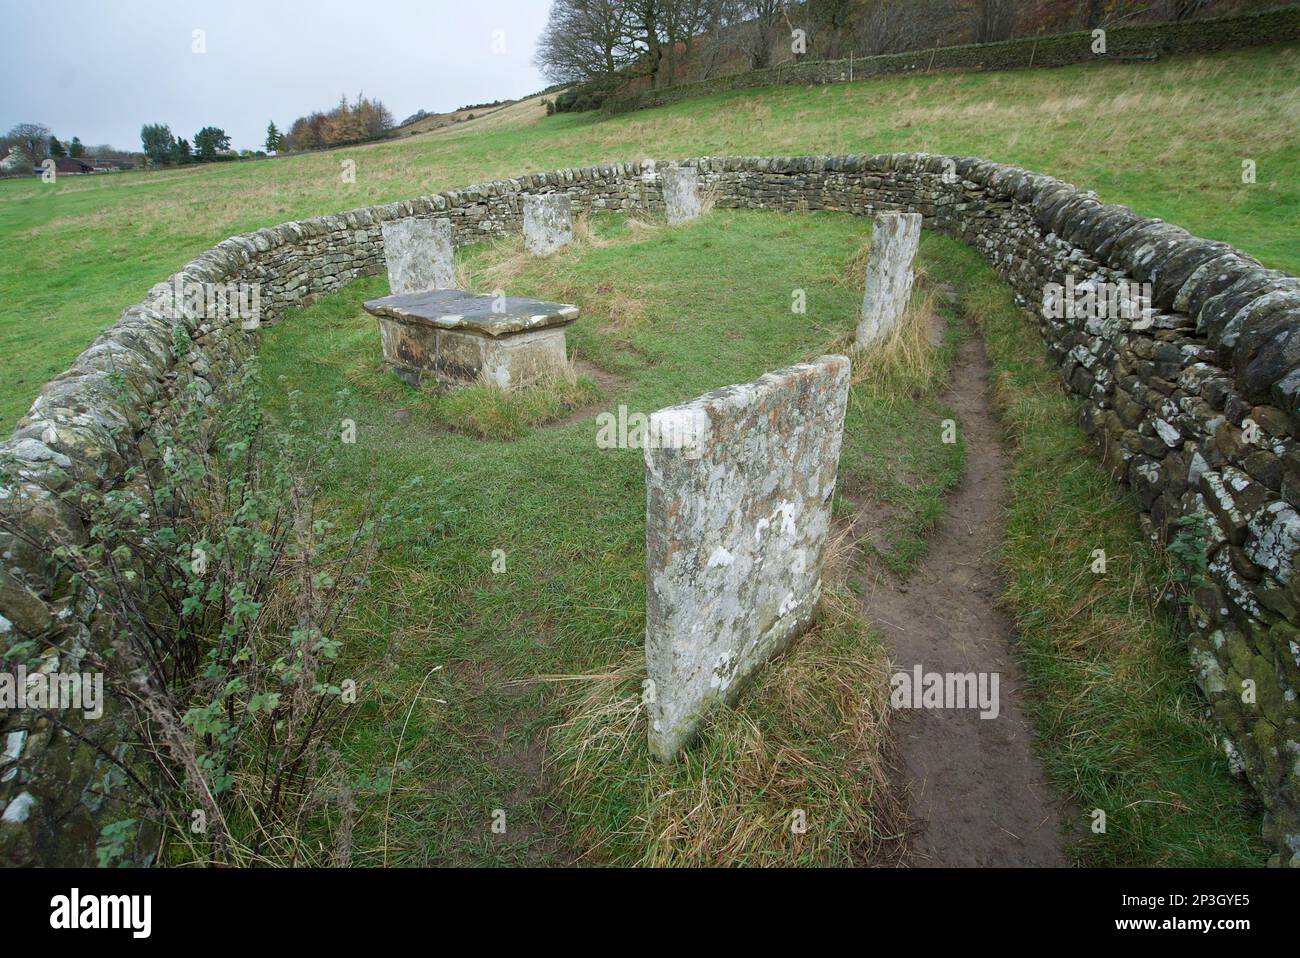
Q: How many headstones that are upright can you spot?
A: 5